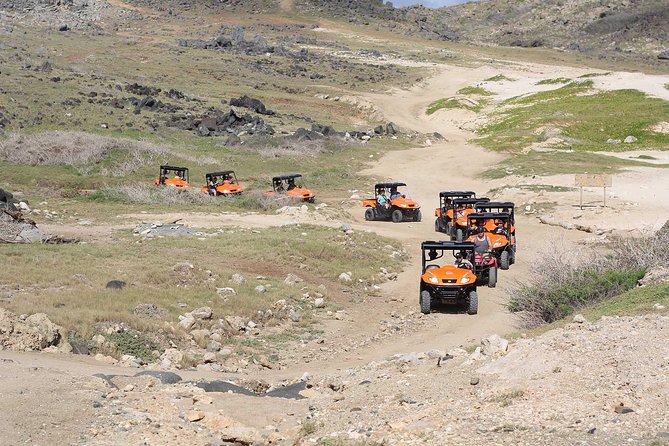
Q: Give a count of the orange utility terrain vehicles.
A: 9